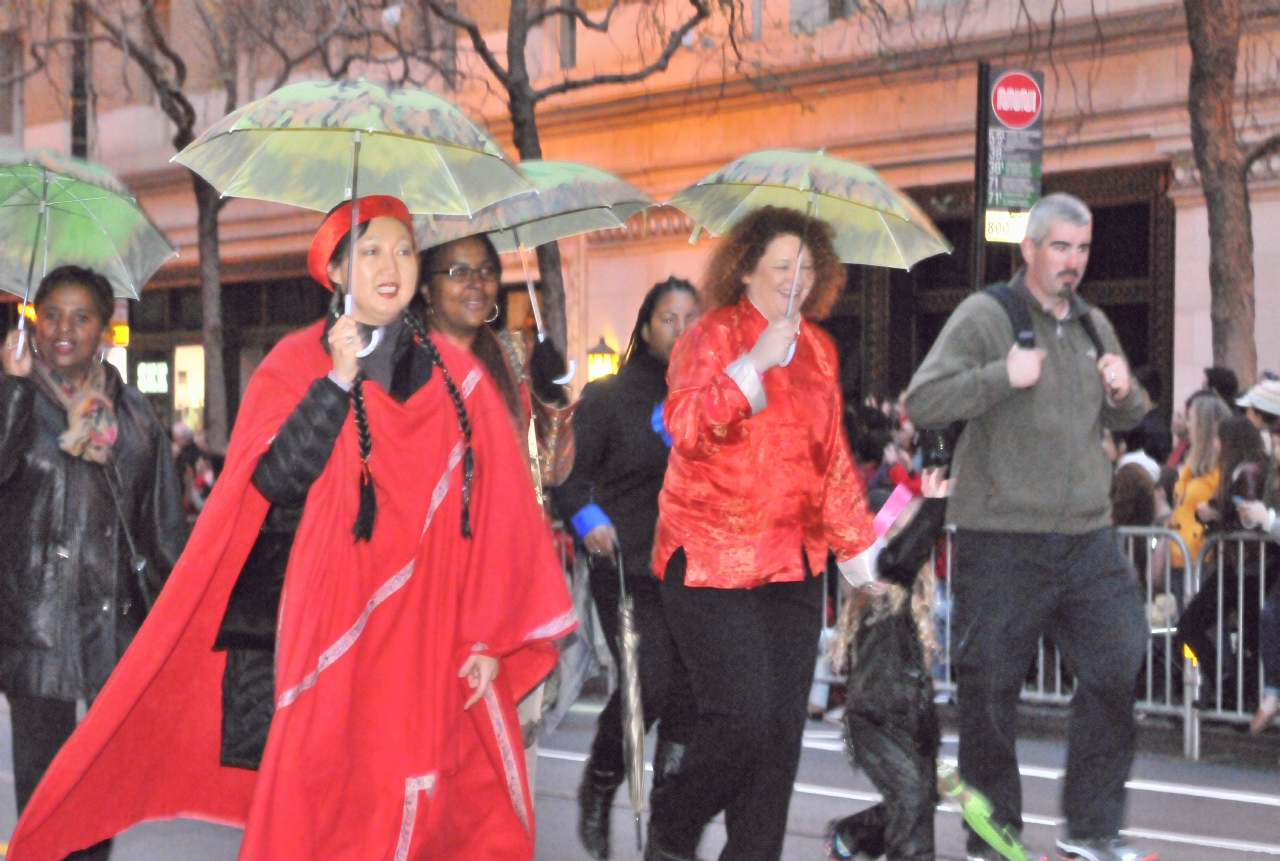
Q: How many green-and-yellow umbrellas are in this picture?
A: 4